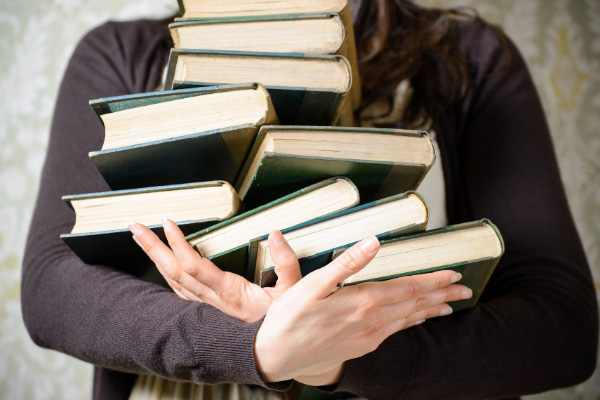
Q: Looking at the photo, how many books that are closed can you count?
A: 9